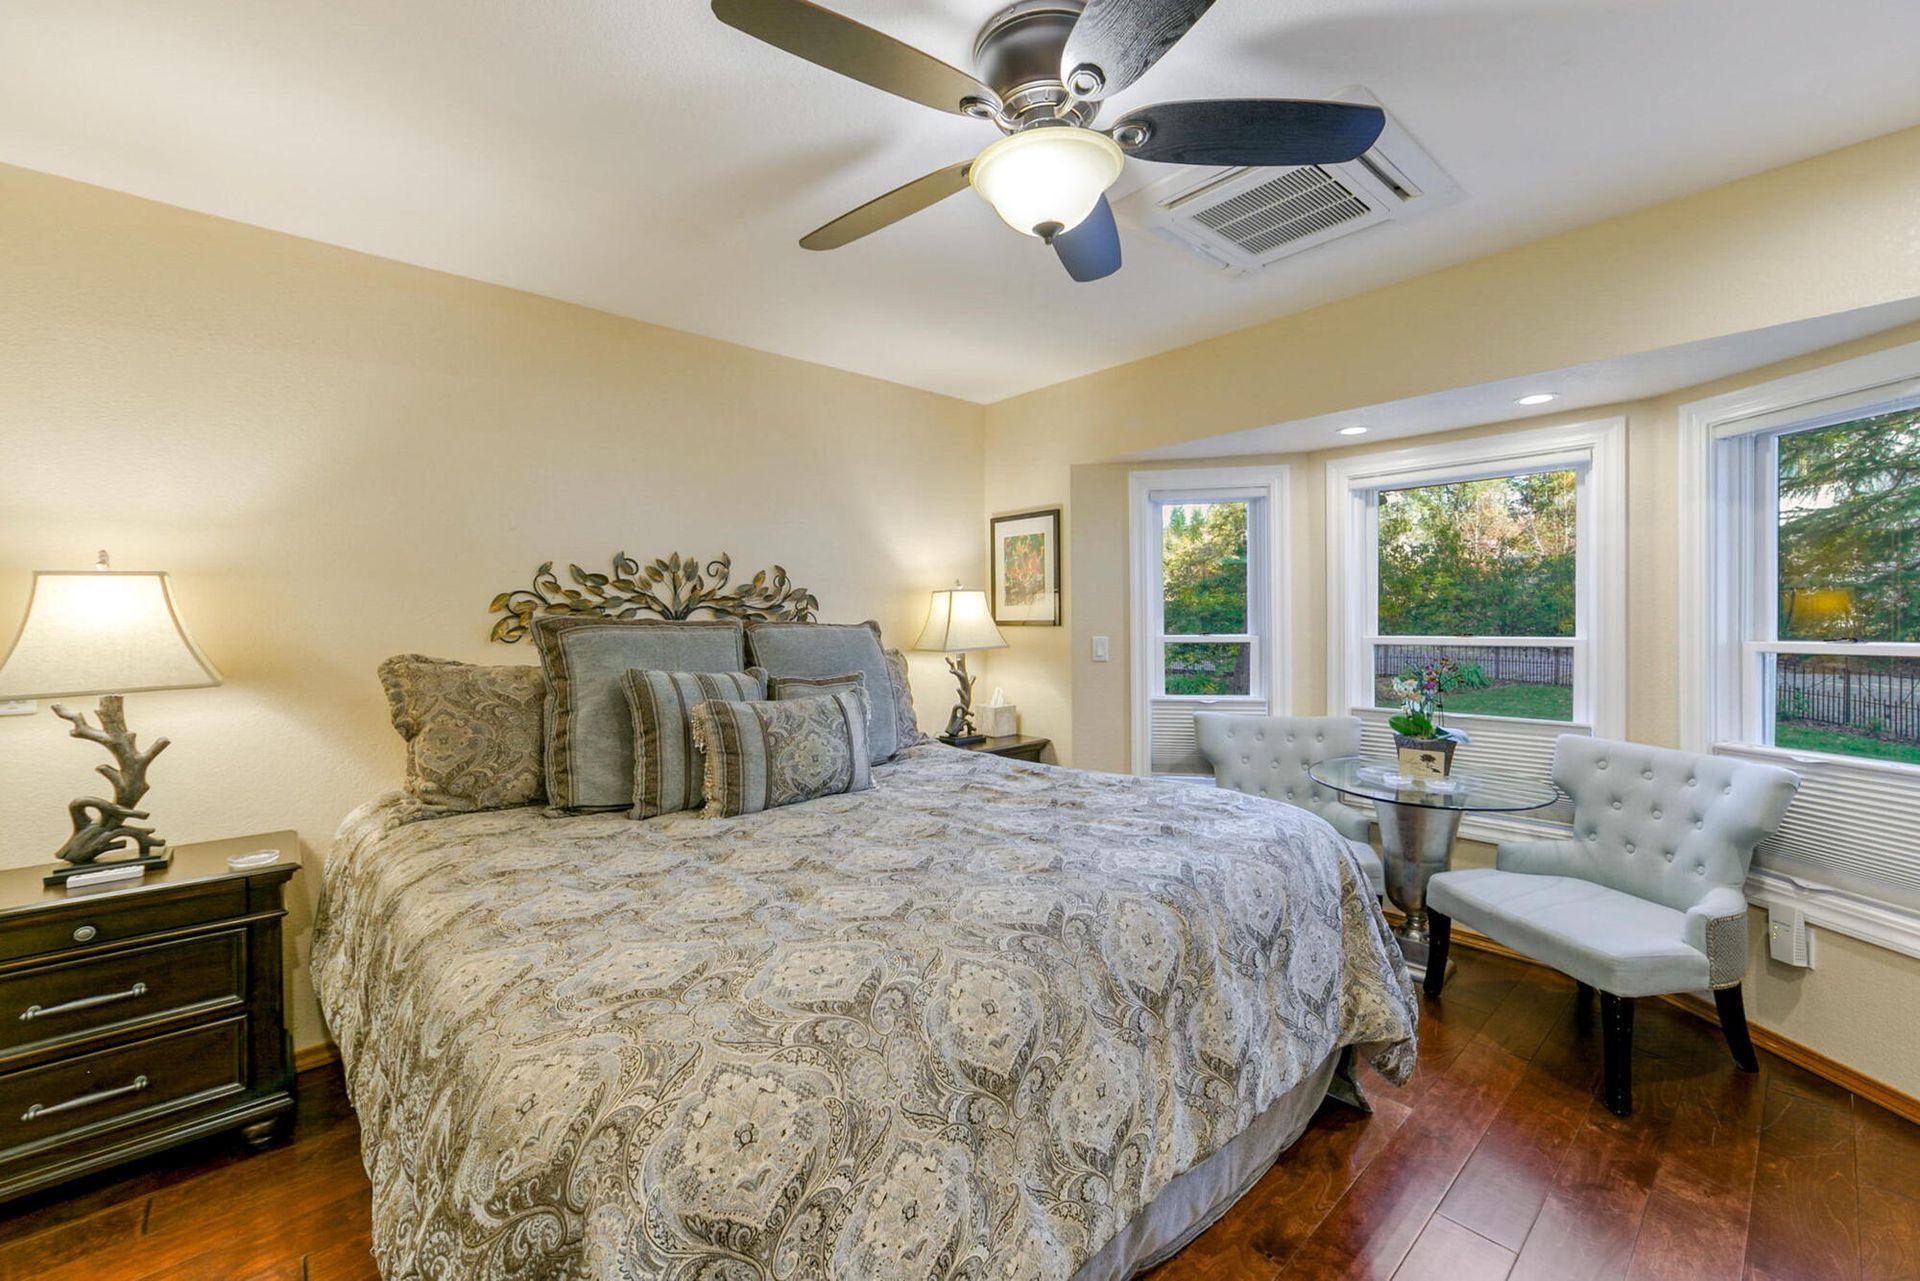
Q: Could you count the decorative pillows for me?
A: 7